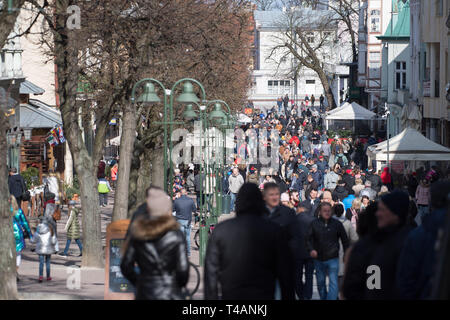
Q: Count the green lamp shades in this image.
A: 4